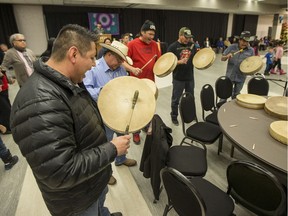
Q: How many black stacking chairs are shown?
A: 7